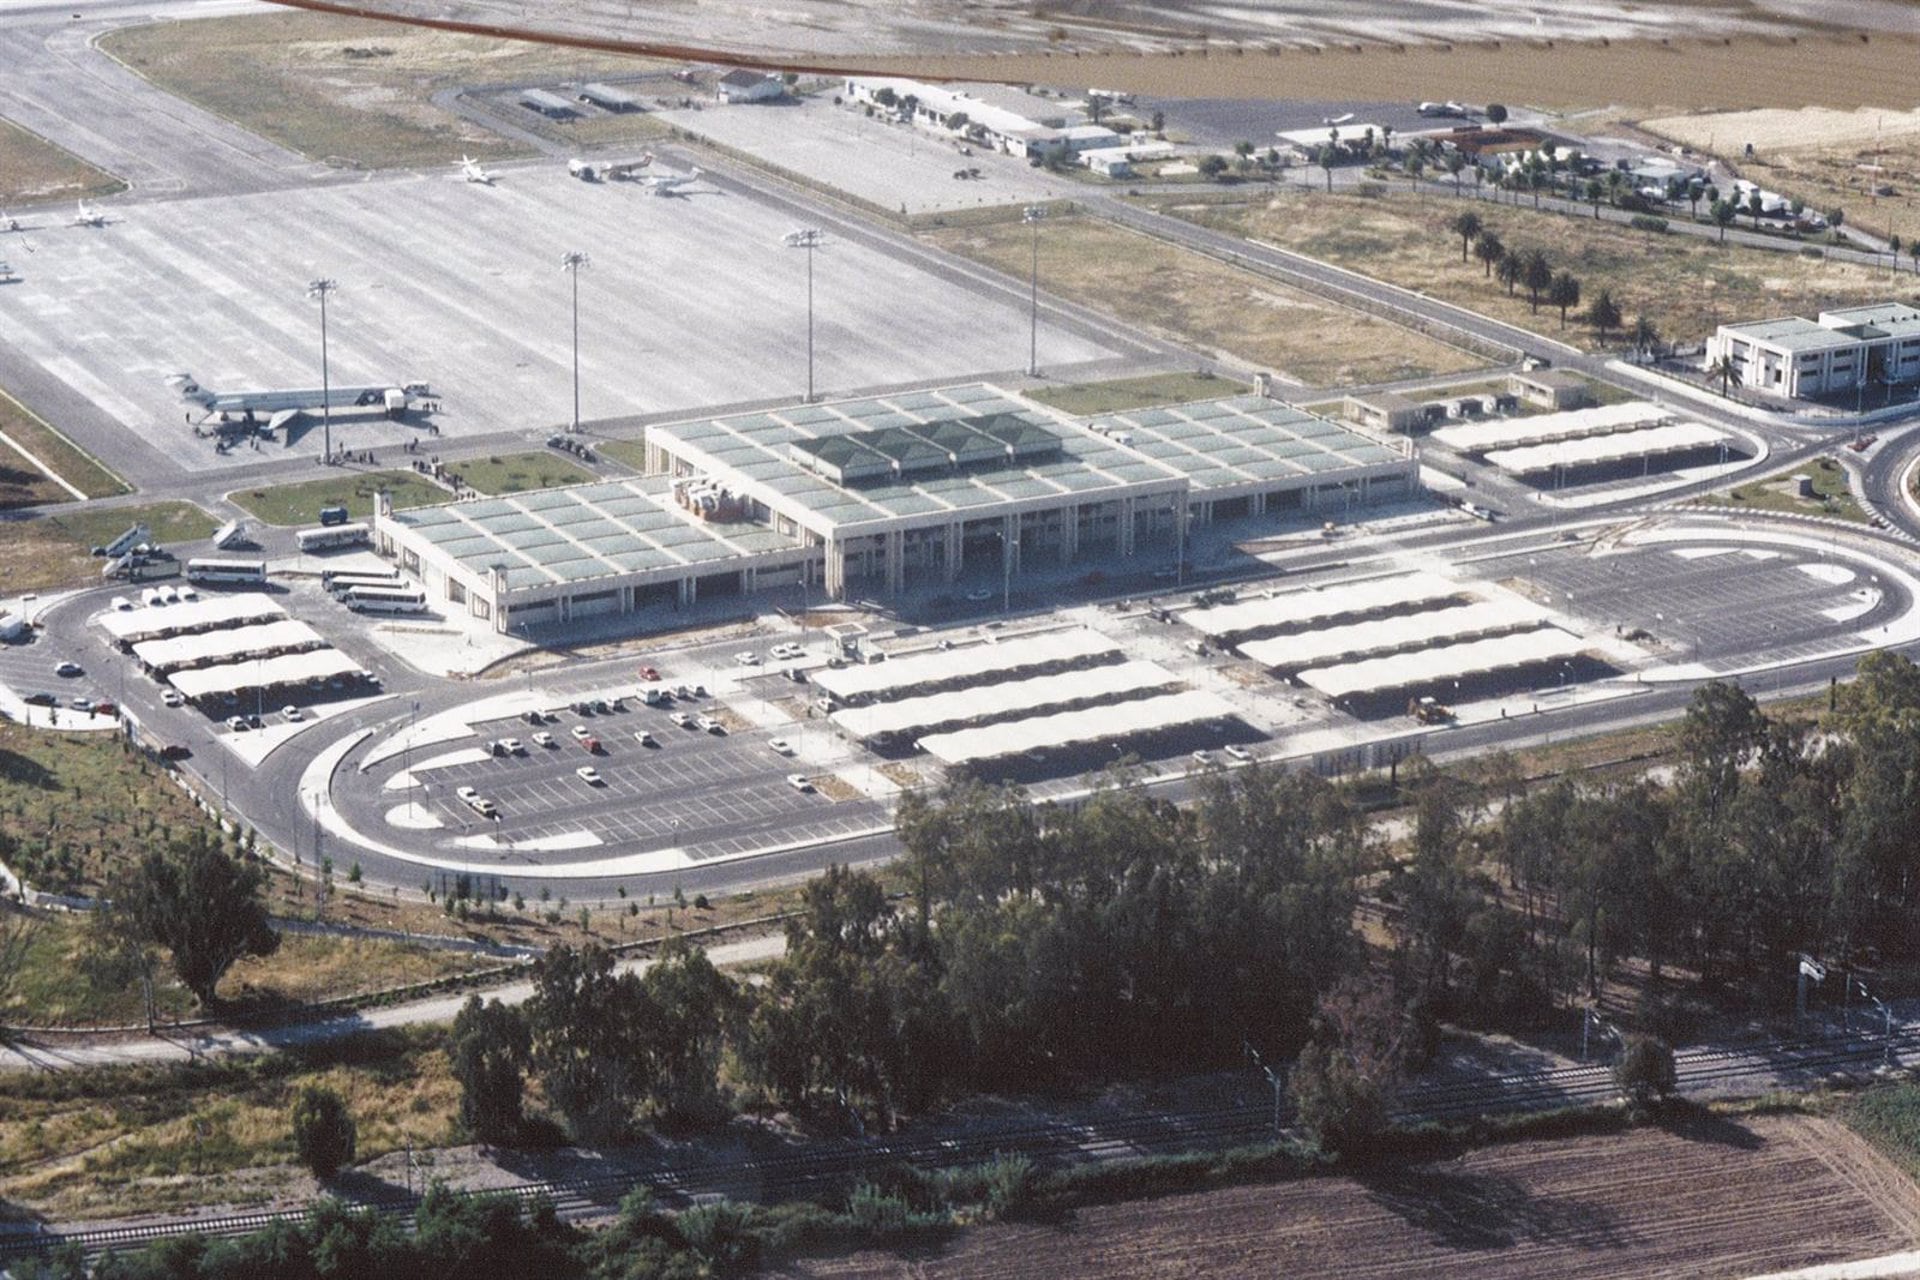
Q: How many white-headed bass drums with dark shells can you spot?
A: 0